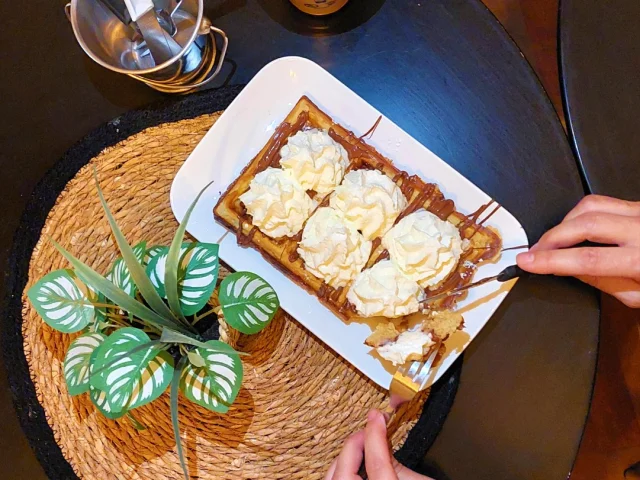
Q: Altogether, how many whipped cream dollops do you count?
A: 6